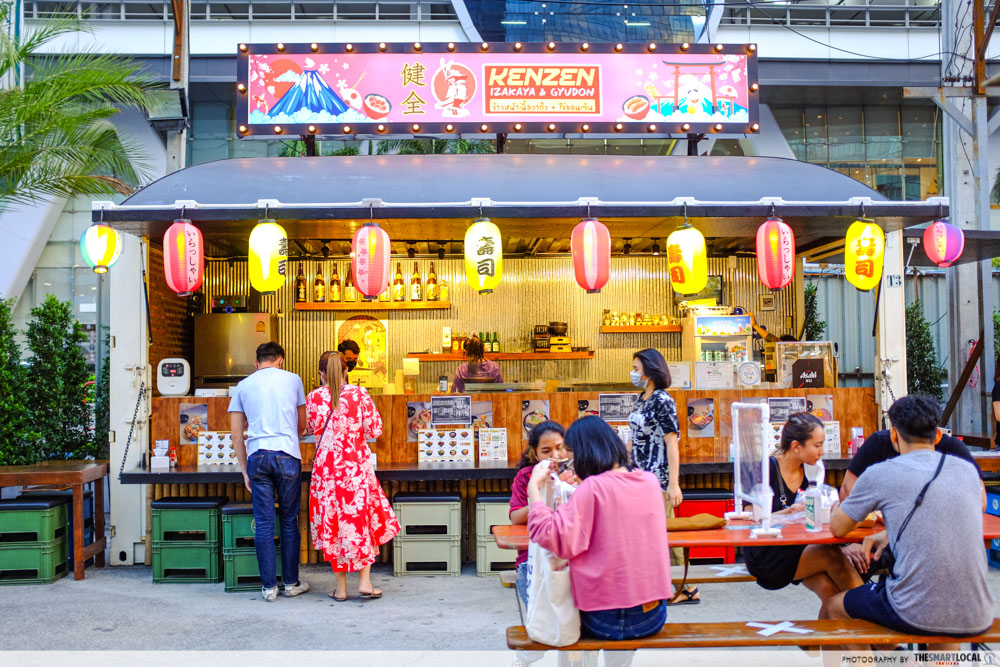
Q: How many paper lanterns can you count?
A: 10